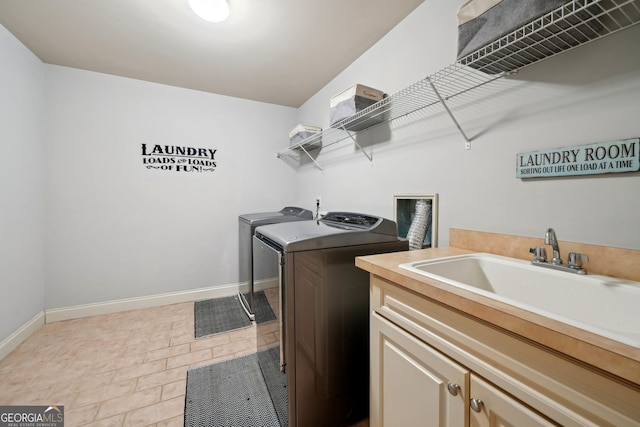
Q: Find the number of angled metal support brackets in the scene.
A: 3